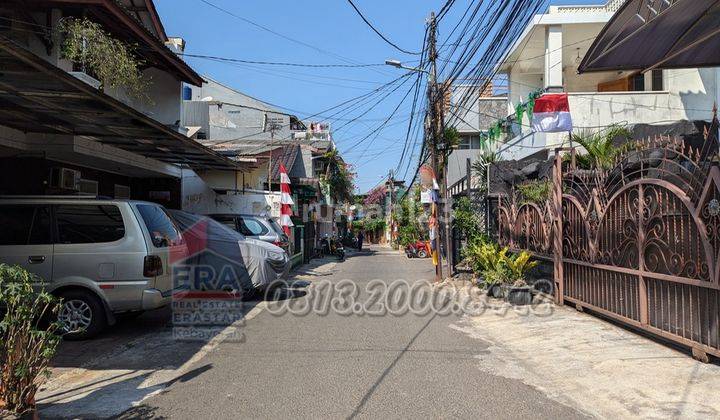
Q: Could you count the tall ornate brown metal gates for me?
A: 1